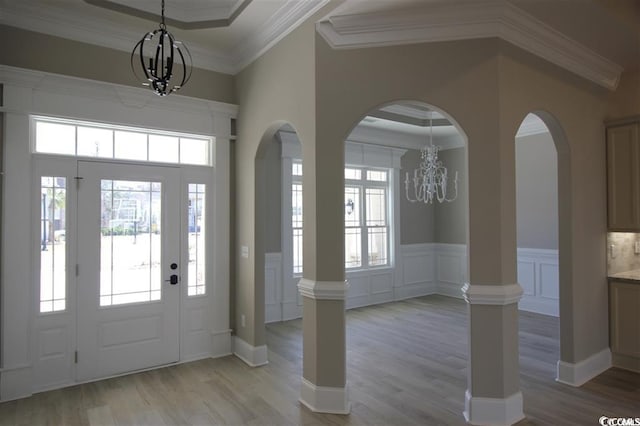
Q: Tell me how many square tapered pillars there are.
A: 2